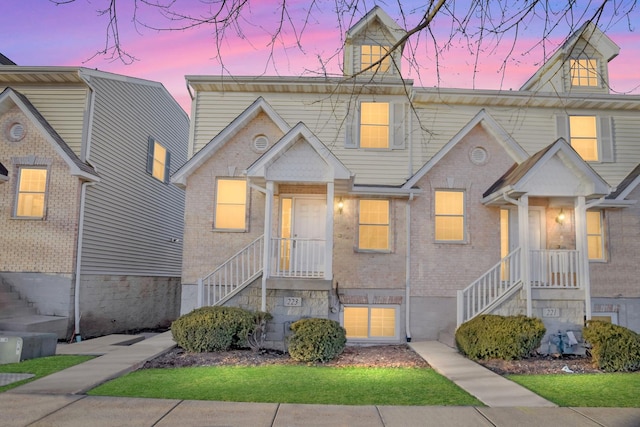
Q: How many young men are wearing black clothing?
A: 0